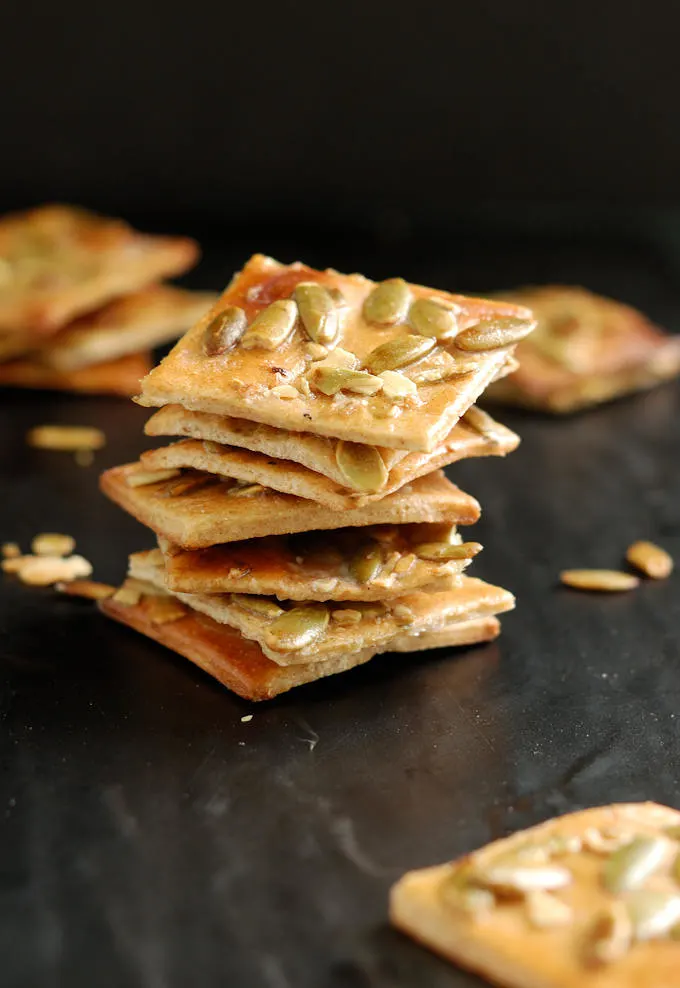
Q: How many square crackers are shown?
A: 12